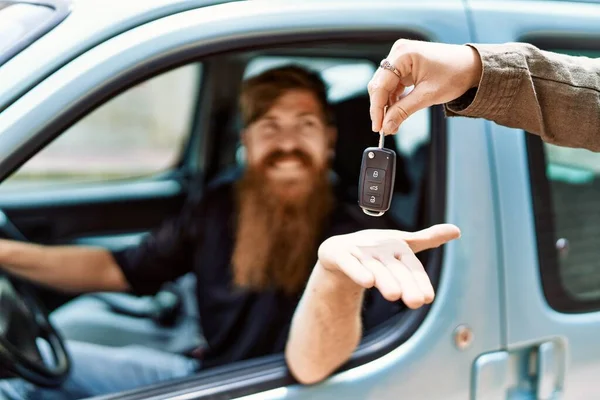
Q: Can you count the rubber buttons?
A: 3